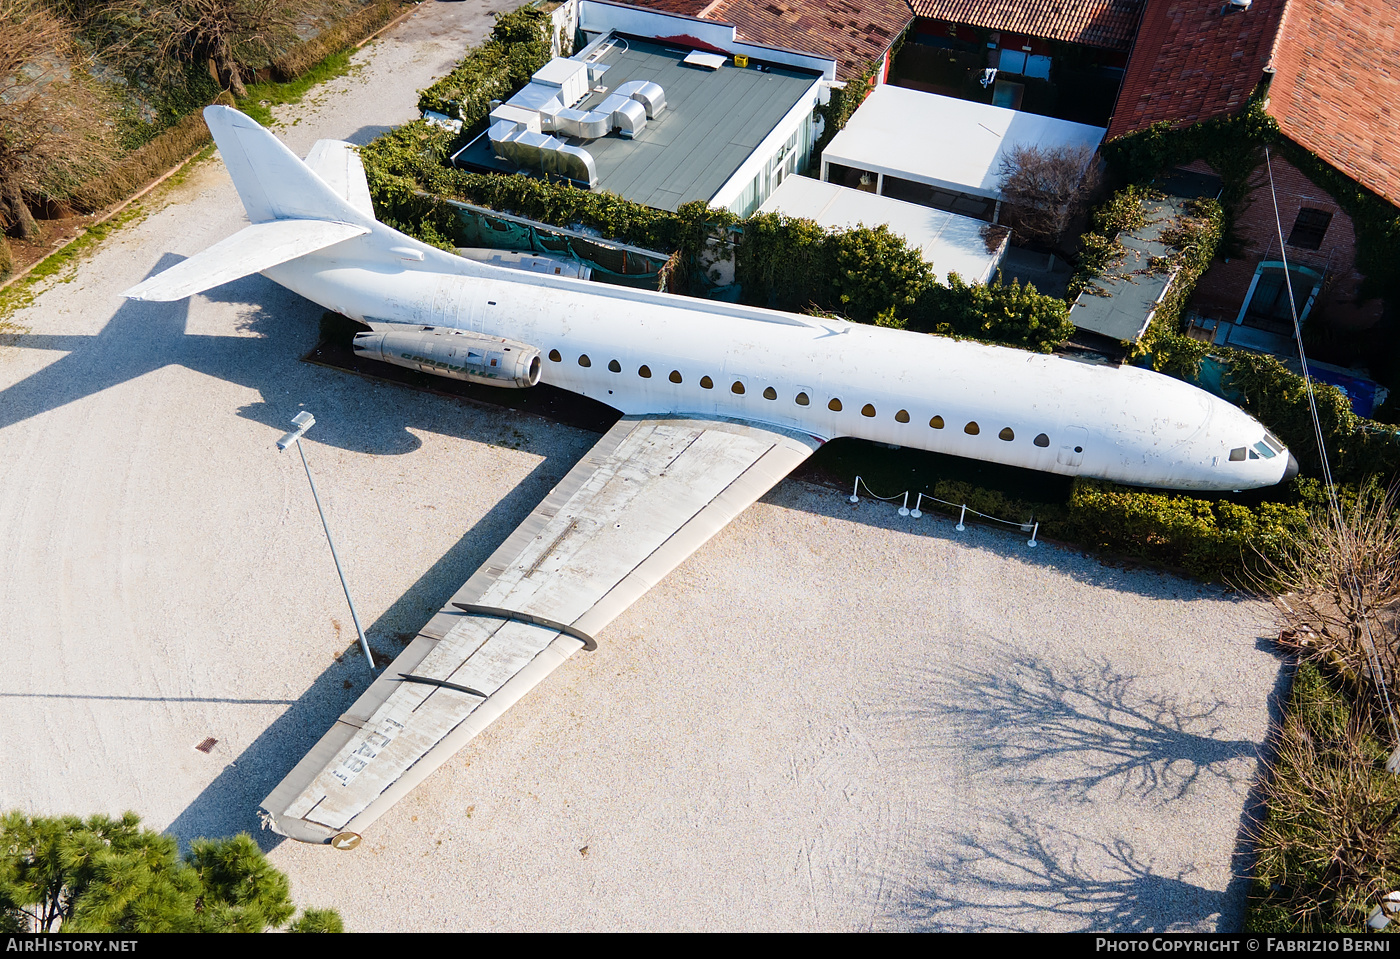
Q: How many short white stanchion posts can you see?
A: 5